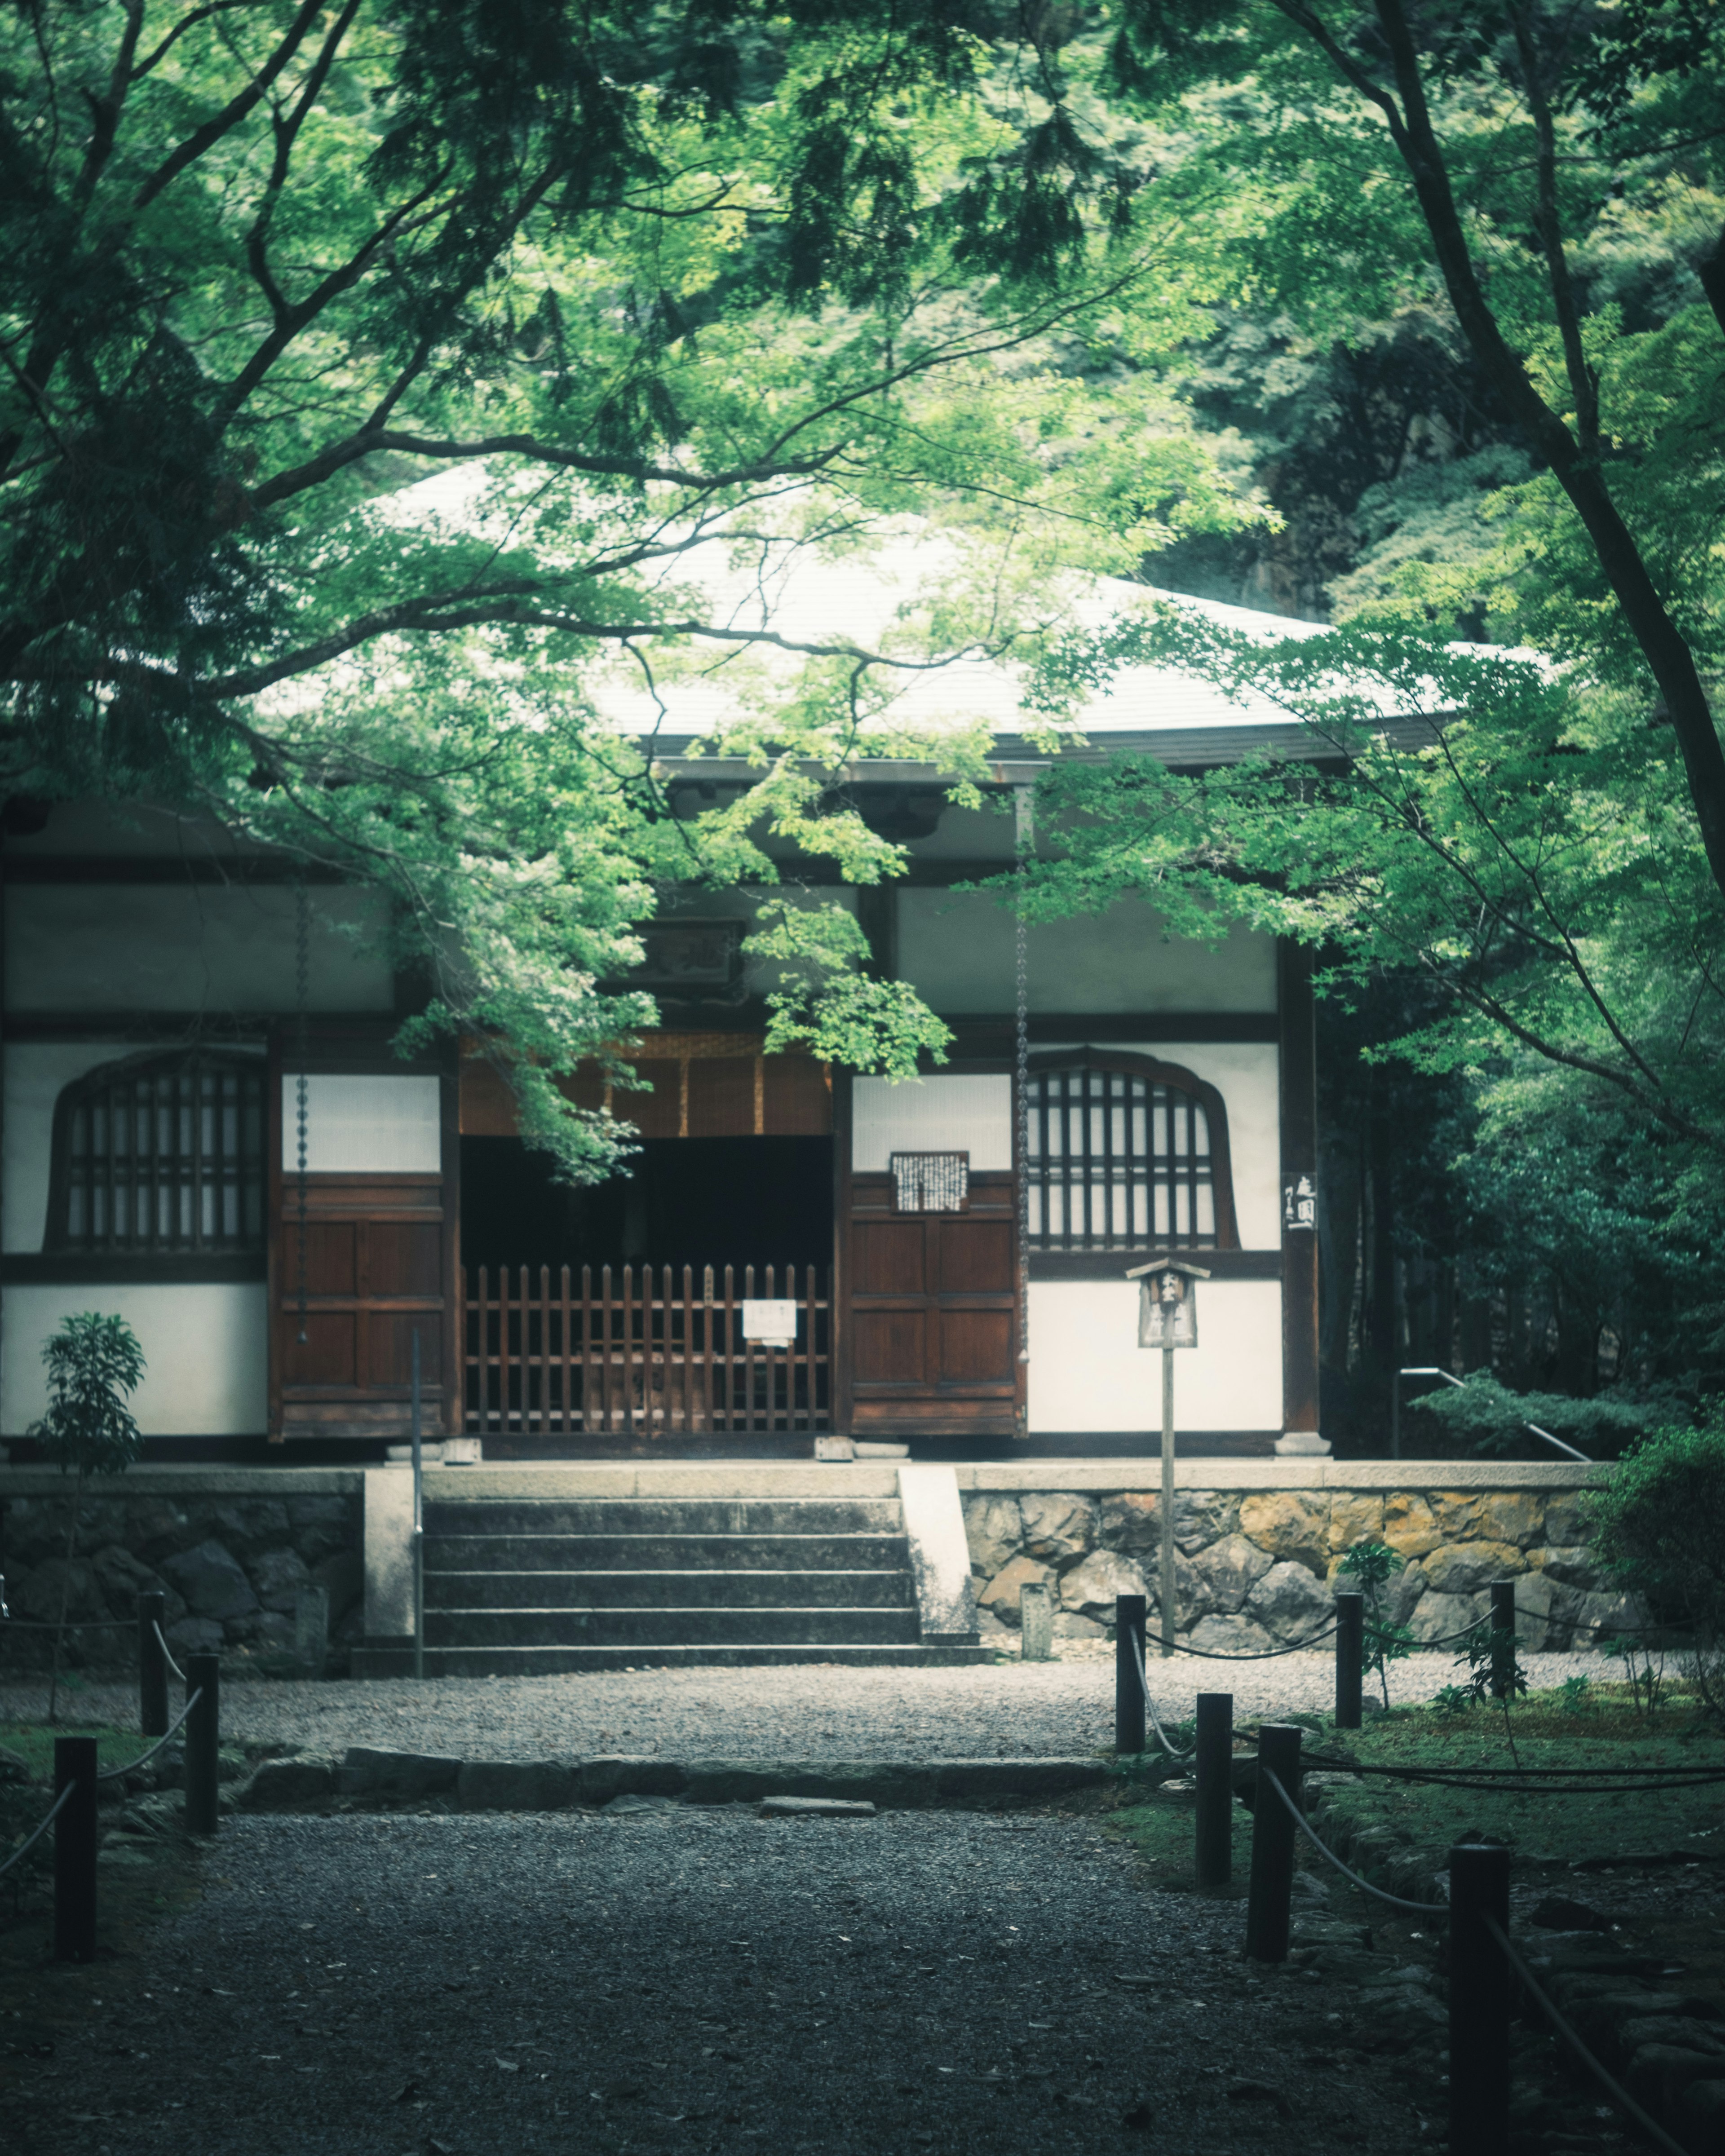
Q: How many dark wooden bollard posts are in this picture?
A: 9